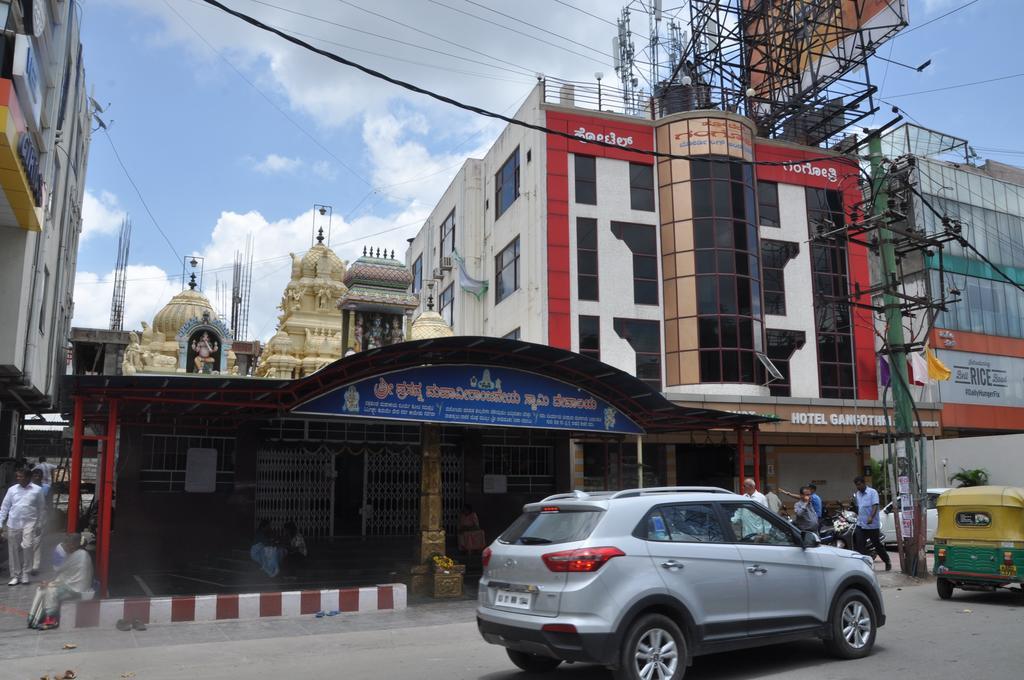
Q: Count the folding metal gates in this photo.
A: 2